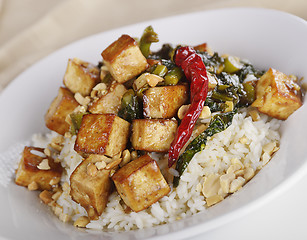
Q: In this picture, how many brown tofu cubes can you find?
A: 11